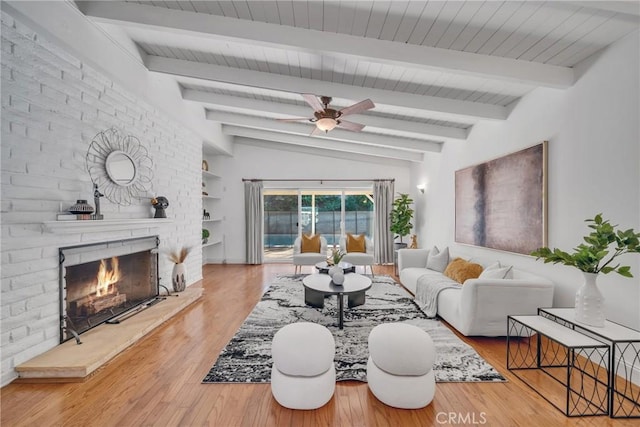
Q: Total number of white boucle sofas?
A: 1